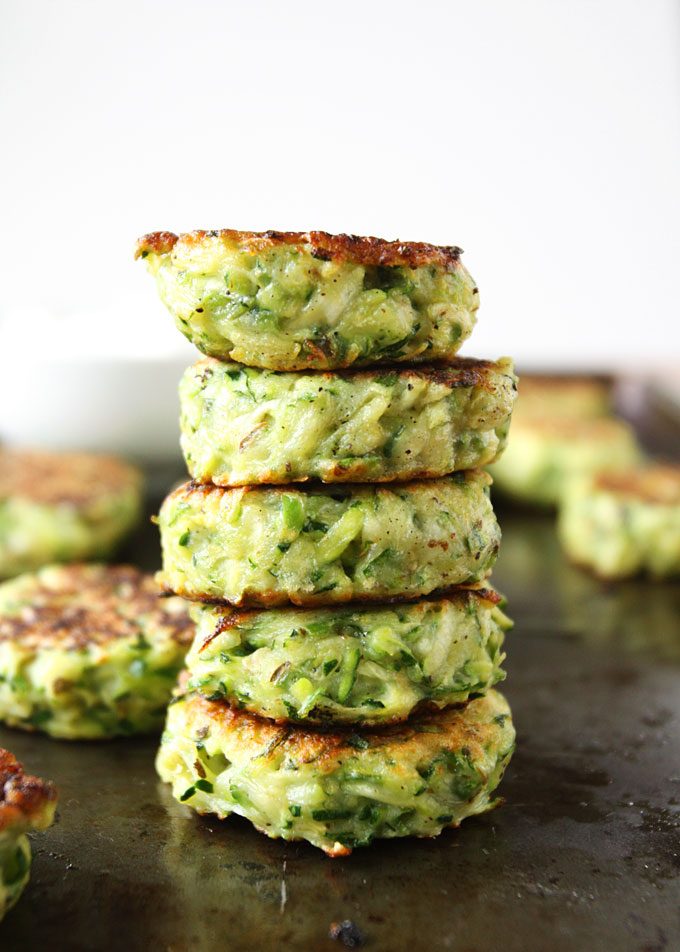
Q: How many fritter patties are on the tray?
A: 11